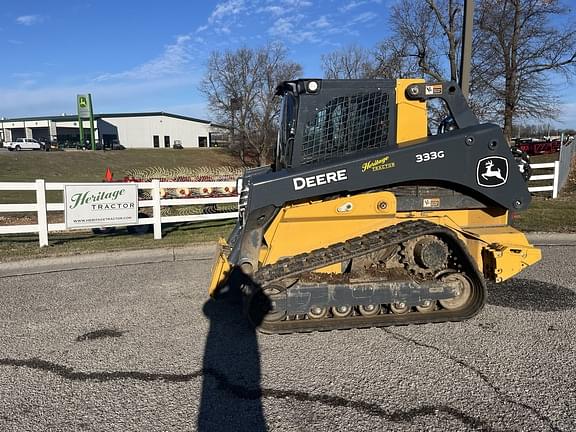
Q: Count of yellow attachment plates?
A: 1